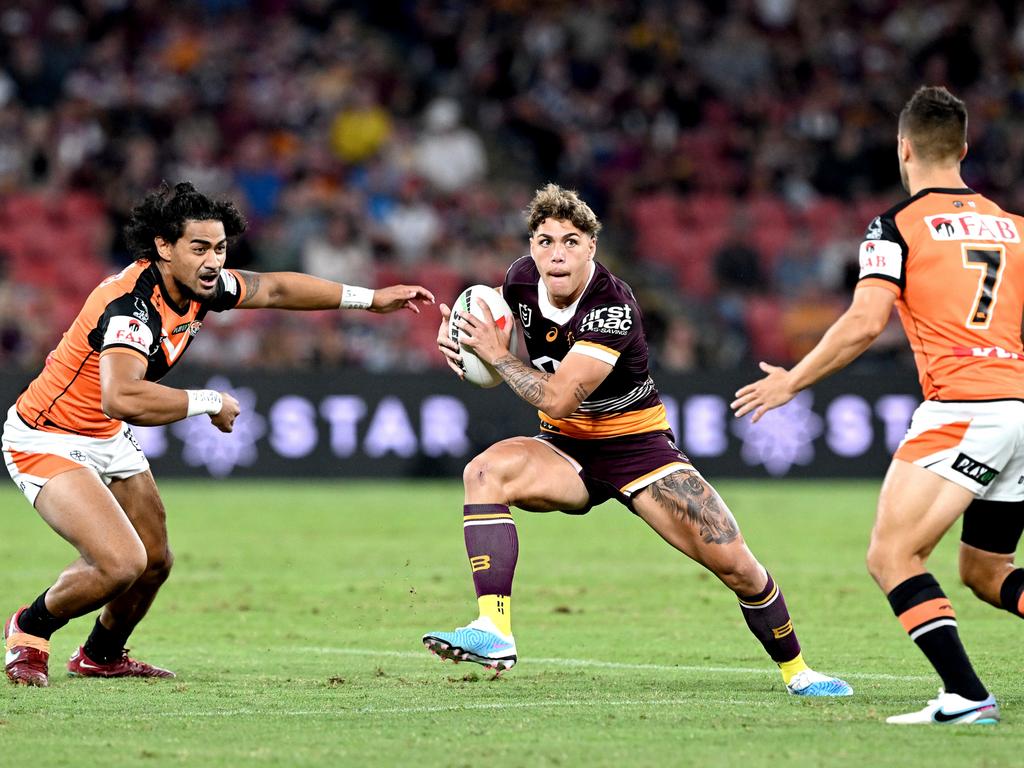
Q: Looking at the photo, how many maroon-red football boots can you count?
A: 2